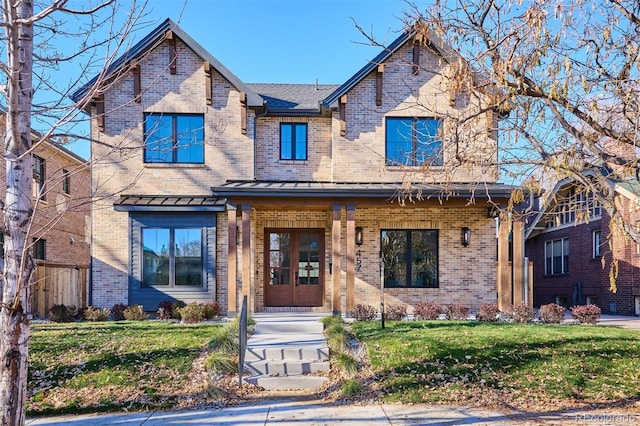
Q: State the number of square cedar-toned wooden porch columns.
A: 6